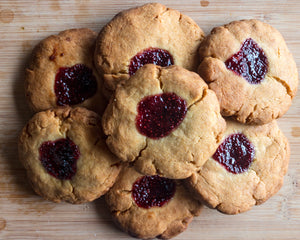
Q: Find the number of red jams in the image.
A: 7